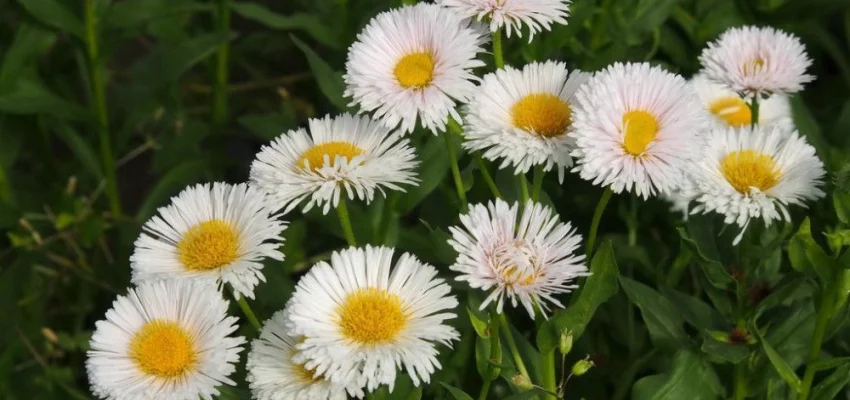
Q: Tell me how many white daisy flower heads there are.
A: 13